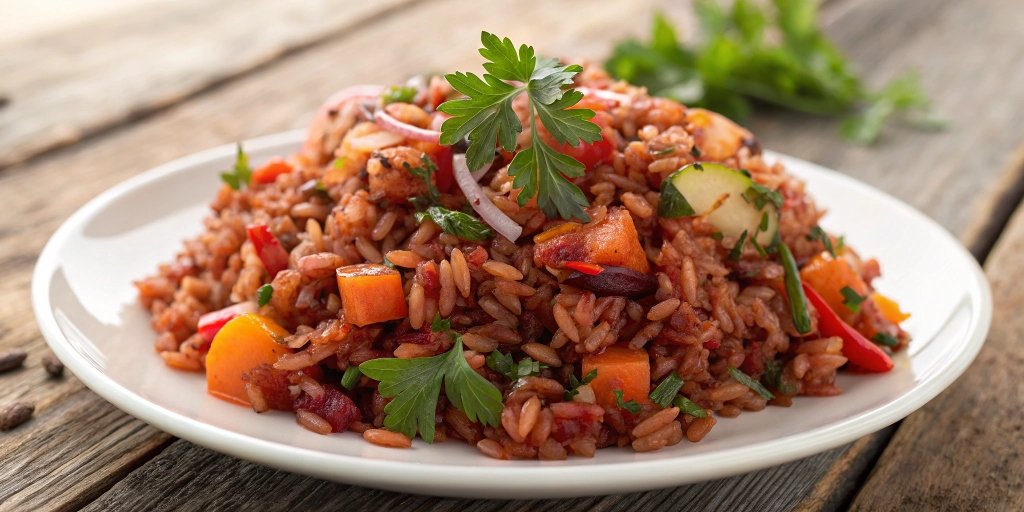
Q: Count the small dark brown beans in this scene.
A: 3